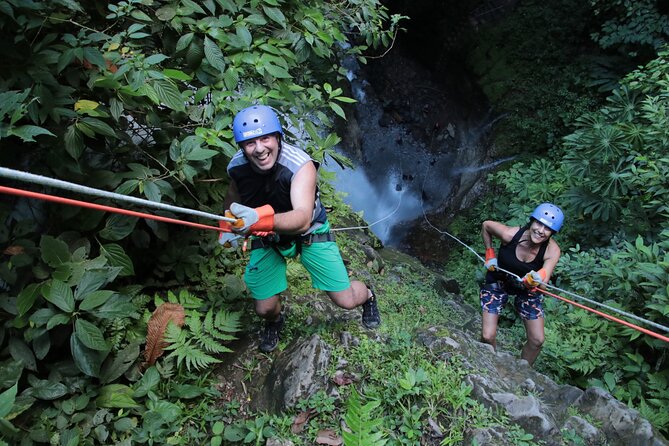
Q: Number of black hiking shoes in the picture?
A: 2